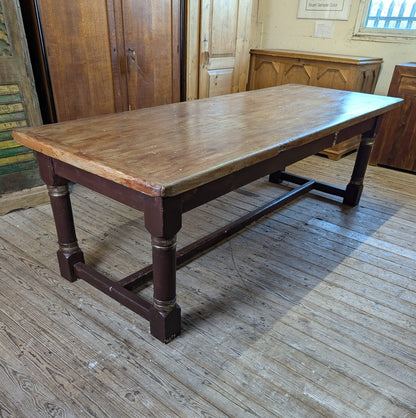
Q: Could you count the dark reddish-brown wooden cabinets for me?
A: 2